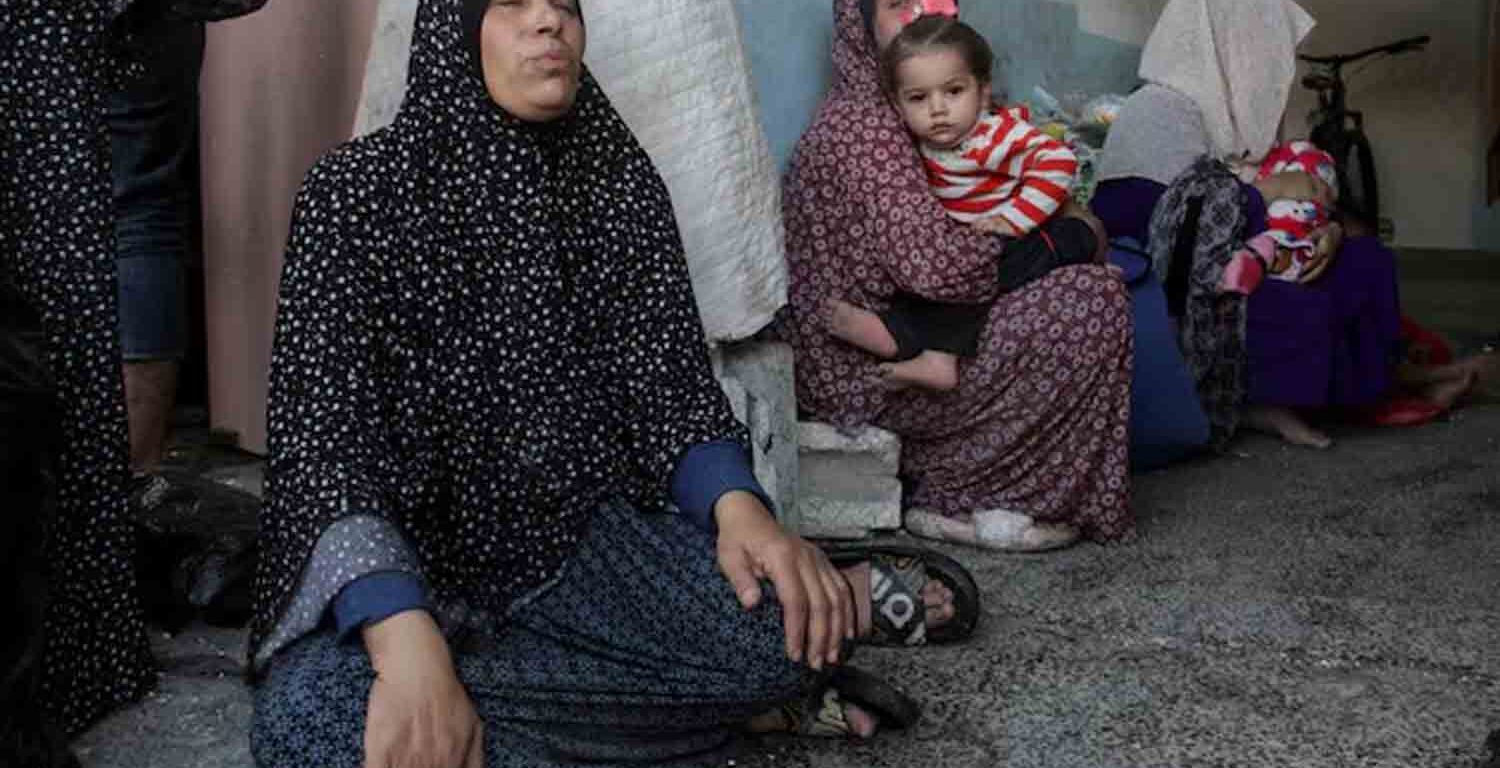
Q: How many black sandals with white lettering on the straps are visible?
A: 2